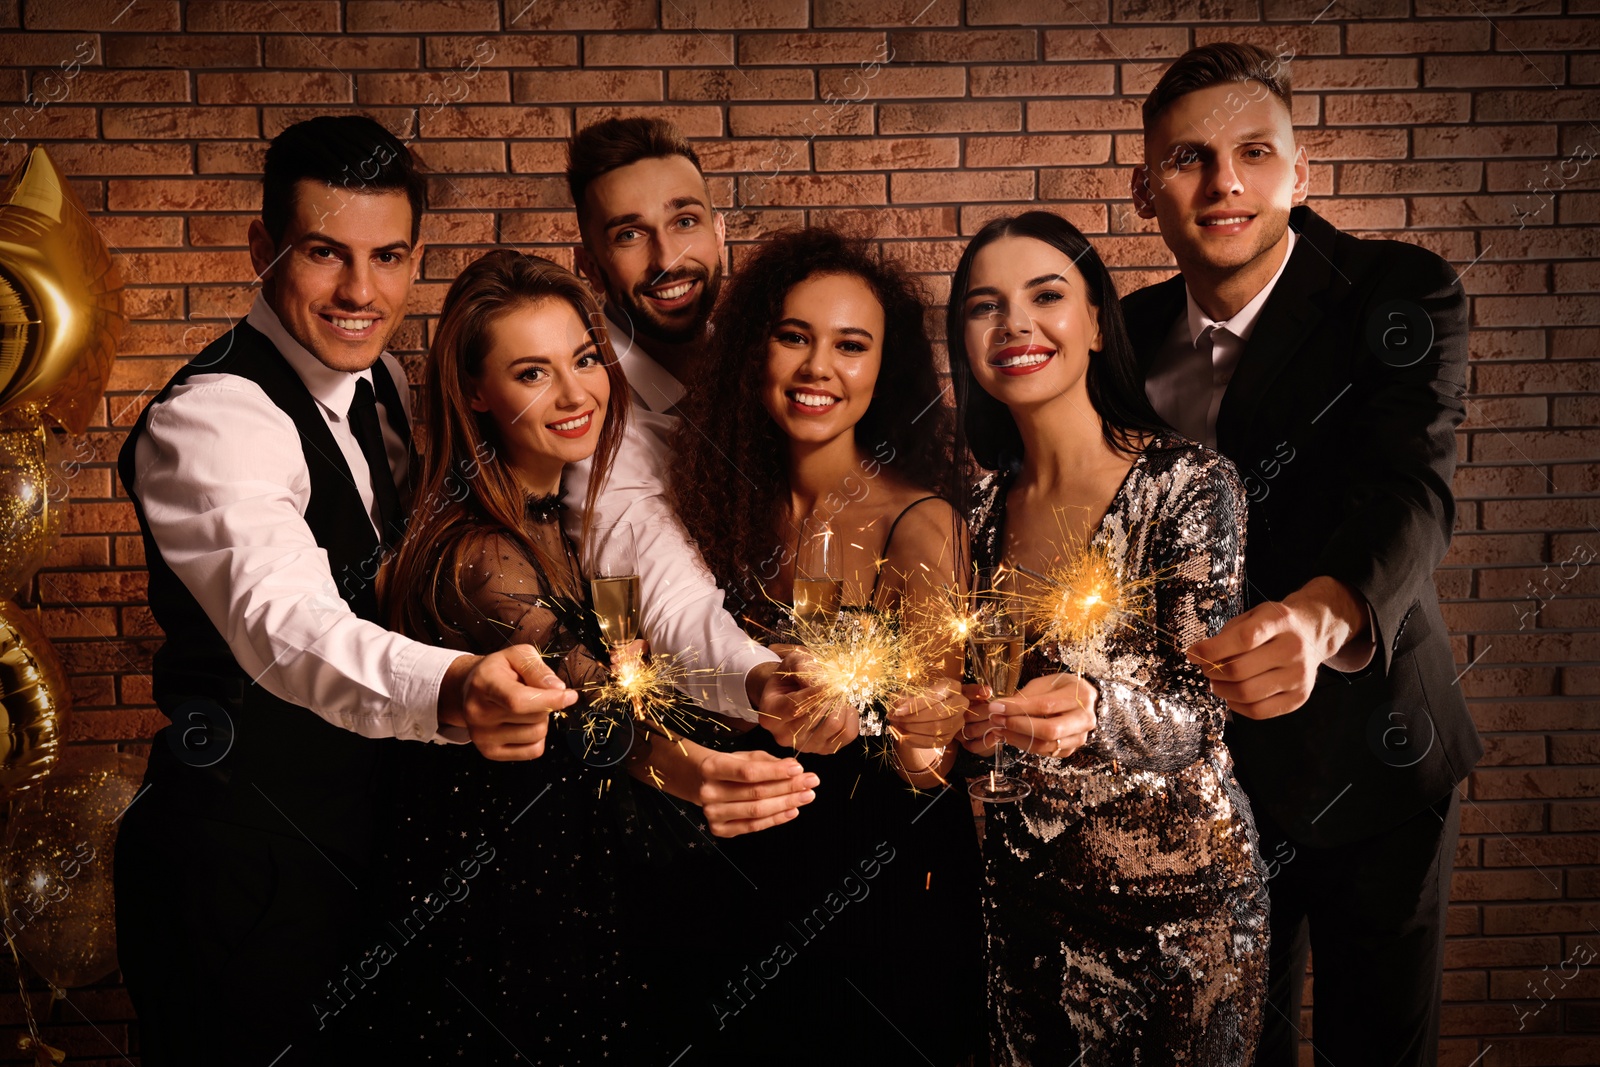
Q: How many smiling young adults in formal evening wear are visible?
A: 6